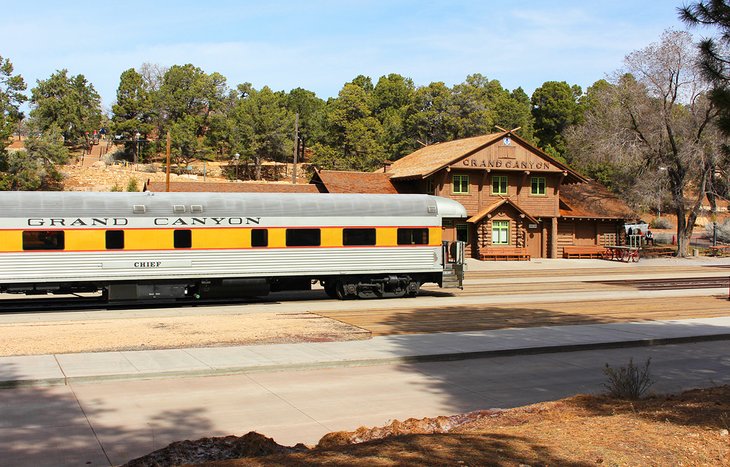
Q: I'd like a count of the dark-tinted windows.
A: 7